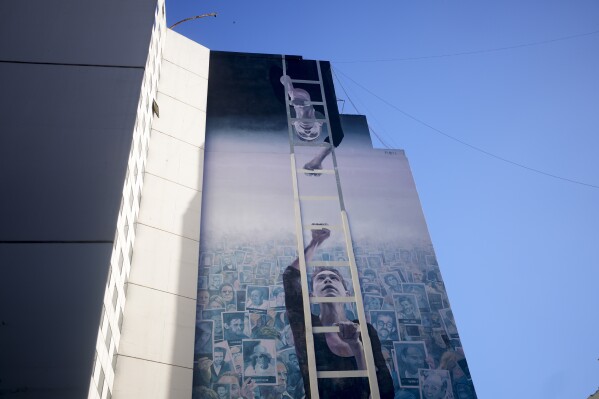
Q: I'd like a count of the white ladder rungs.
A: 7